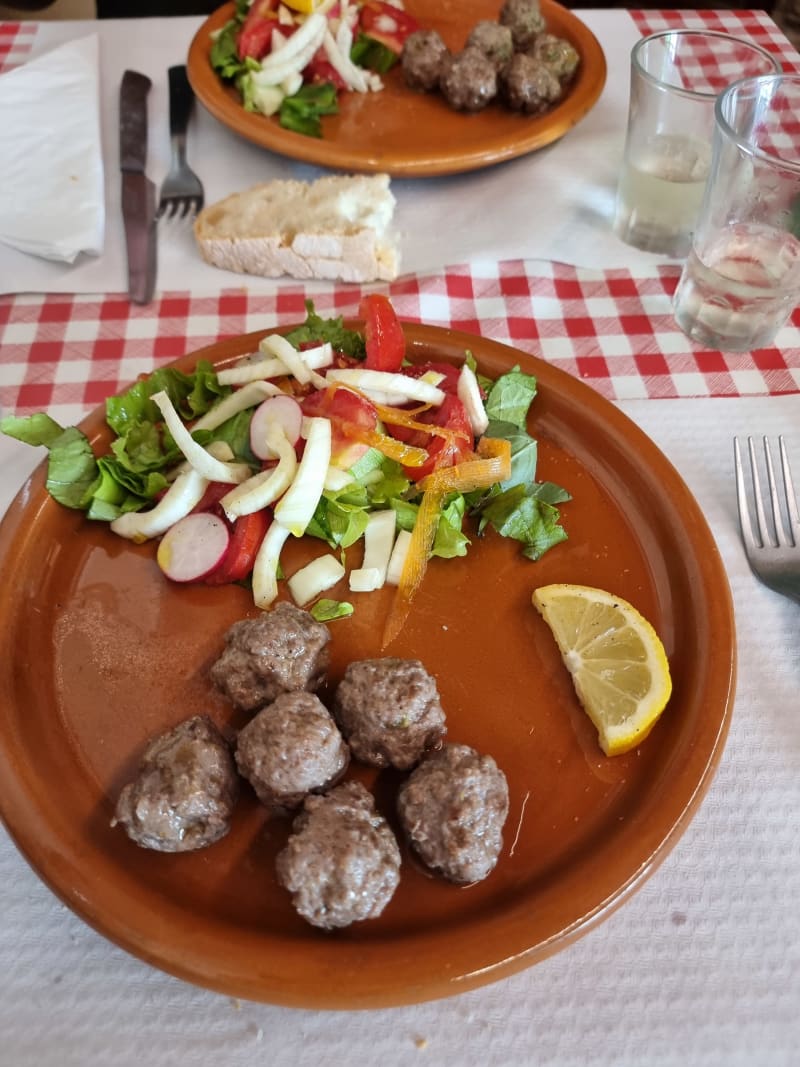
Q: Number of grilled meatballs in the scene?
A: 12